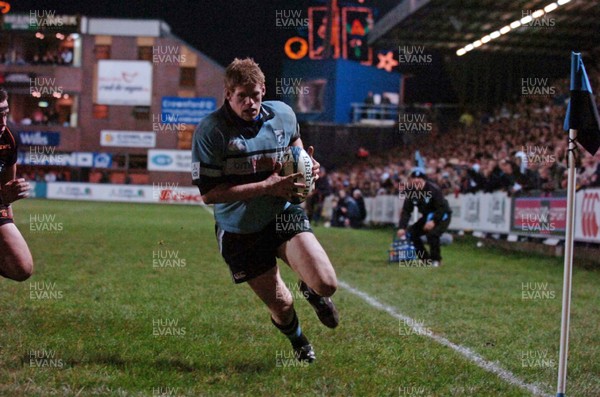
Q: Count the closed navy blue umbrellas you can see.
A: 0